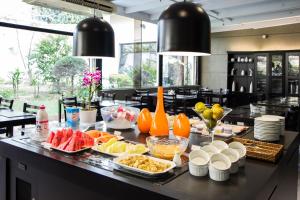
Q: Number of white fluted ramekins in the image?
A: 6